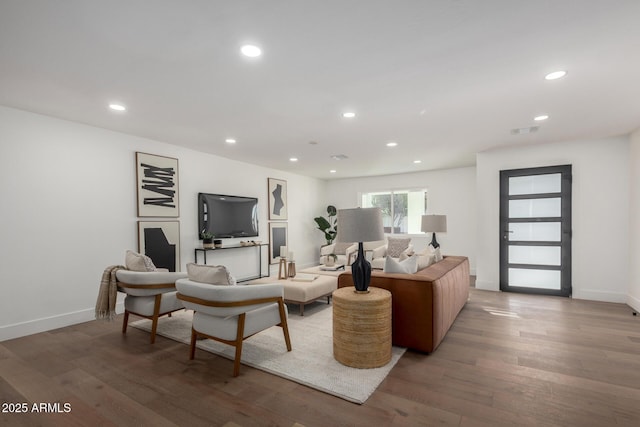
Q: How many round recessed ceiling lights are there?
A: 10